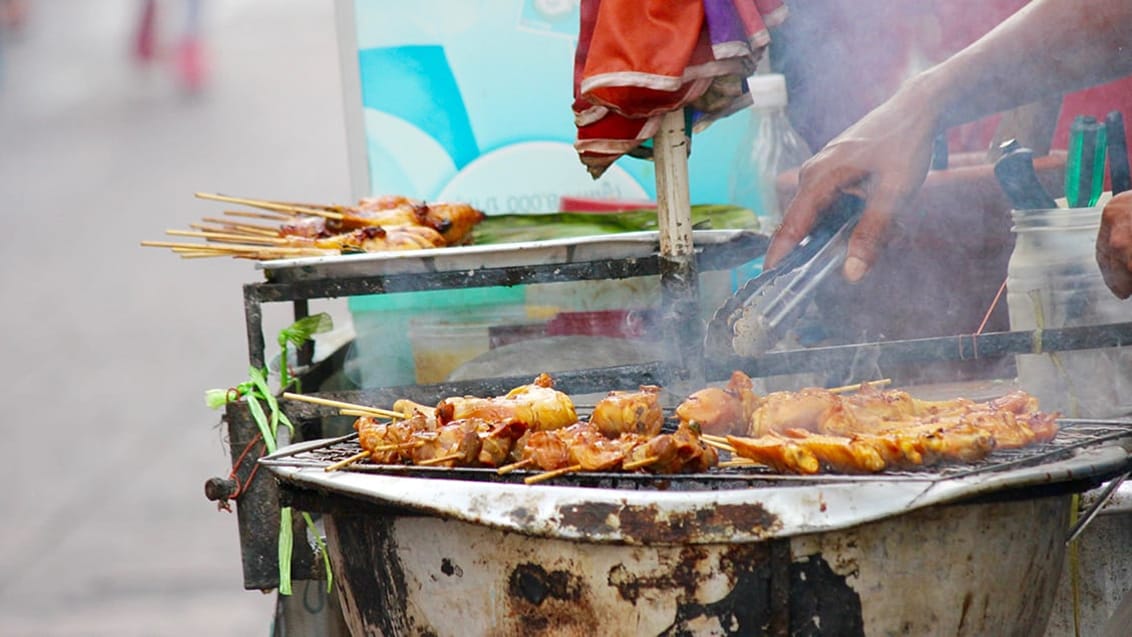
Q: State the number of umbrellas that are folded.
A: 1